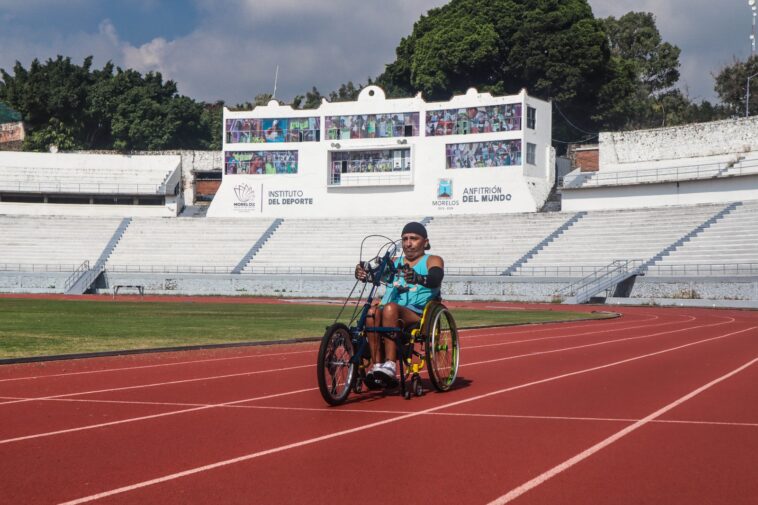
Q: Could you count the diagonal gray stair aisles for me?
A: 5